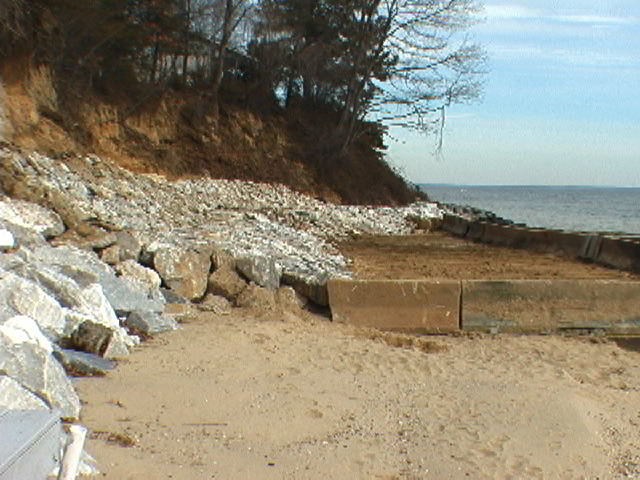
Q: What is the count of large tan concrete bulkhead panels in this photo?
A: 2